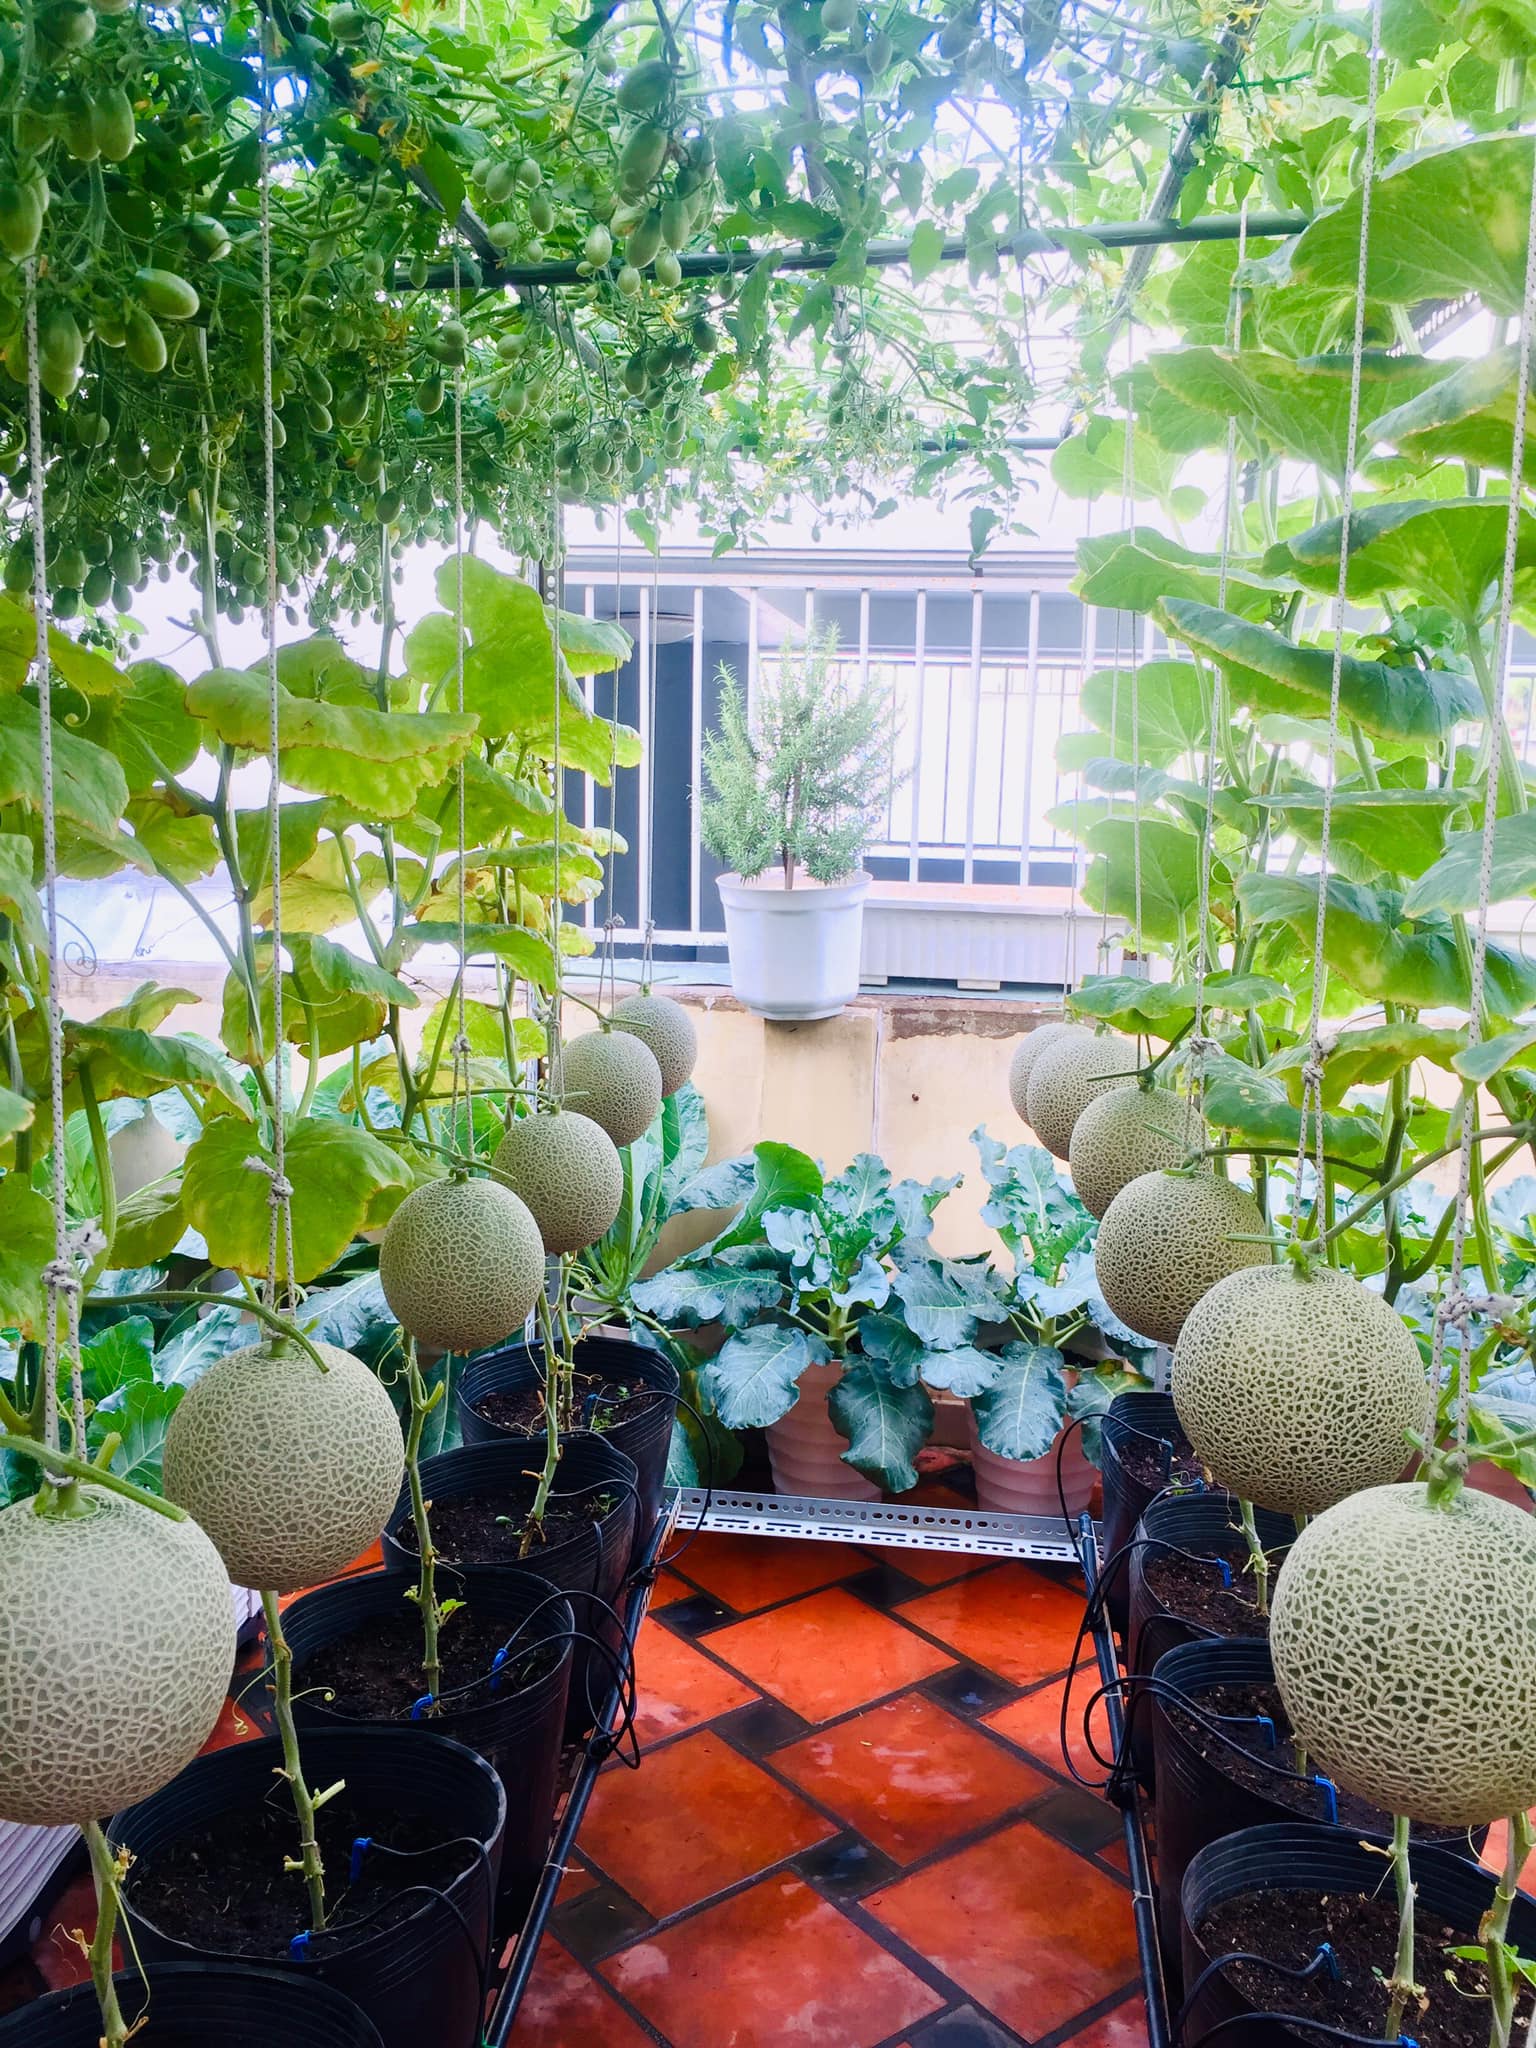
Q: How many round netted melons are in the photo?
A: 12